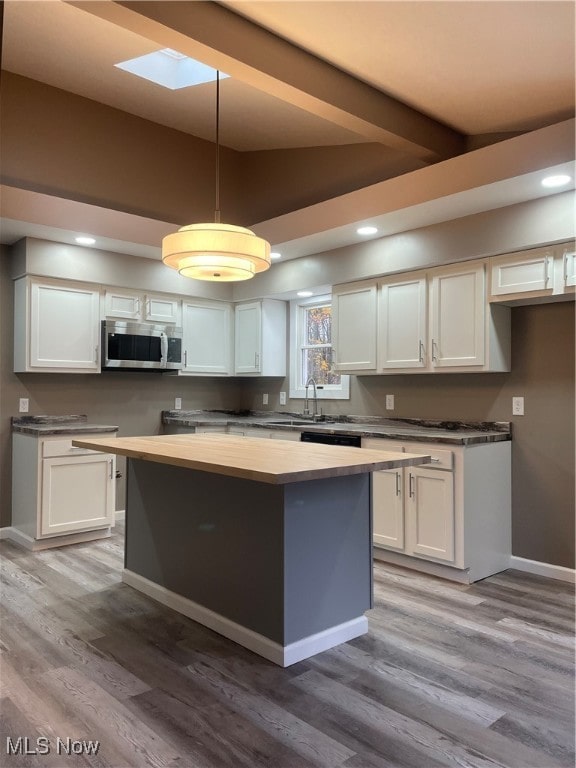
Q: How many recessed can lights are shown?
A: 5